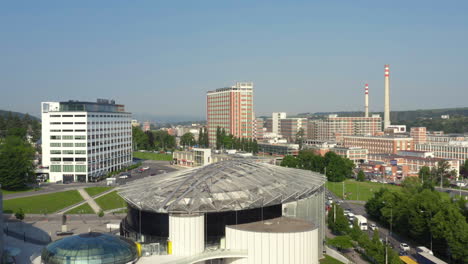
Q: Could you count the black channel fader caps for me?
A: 0